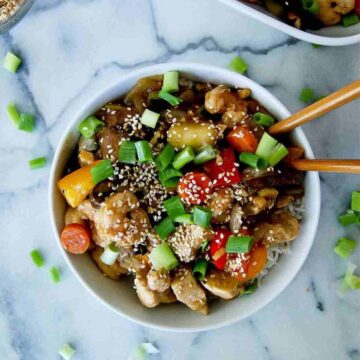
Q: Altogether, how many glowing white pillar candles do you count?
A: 0